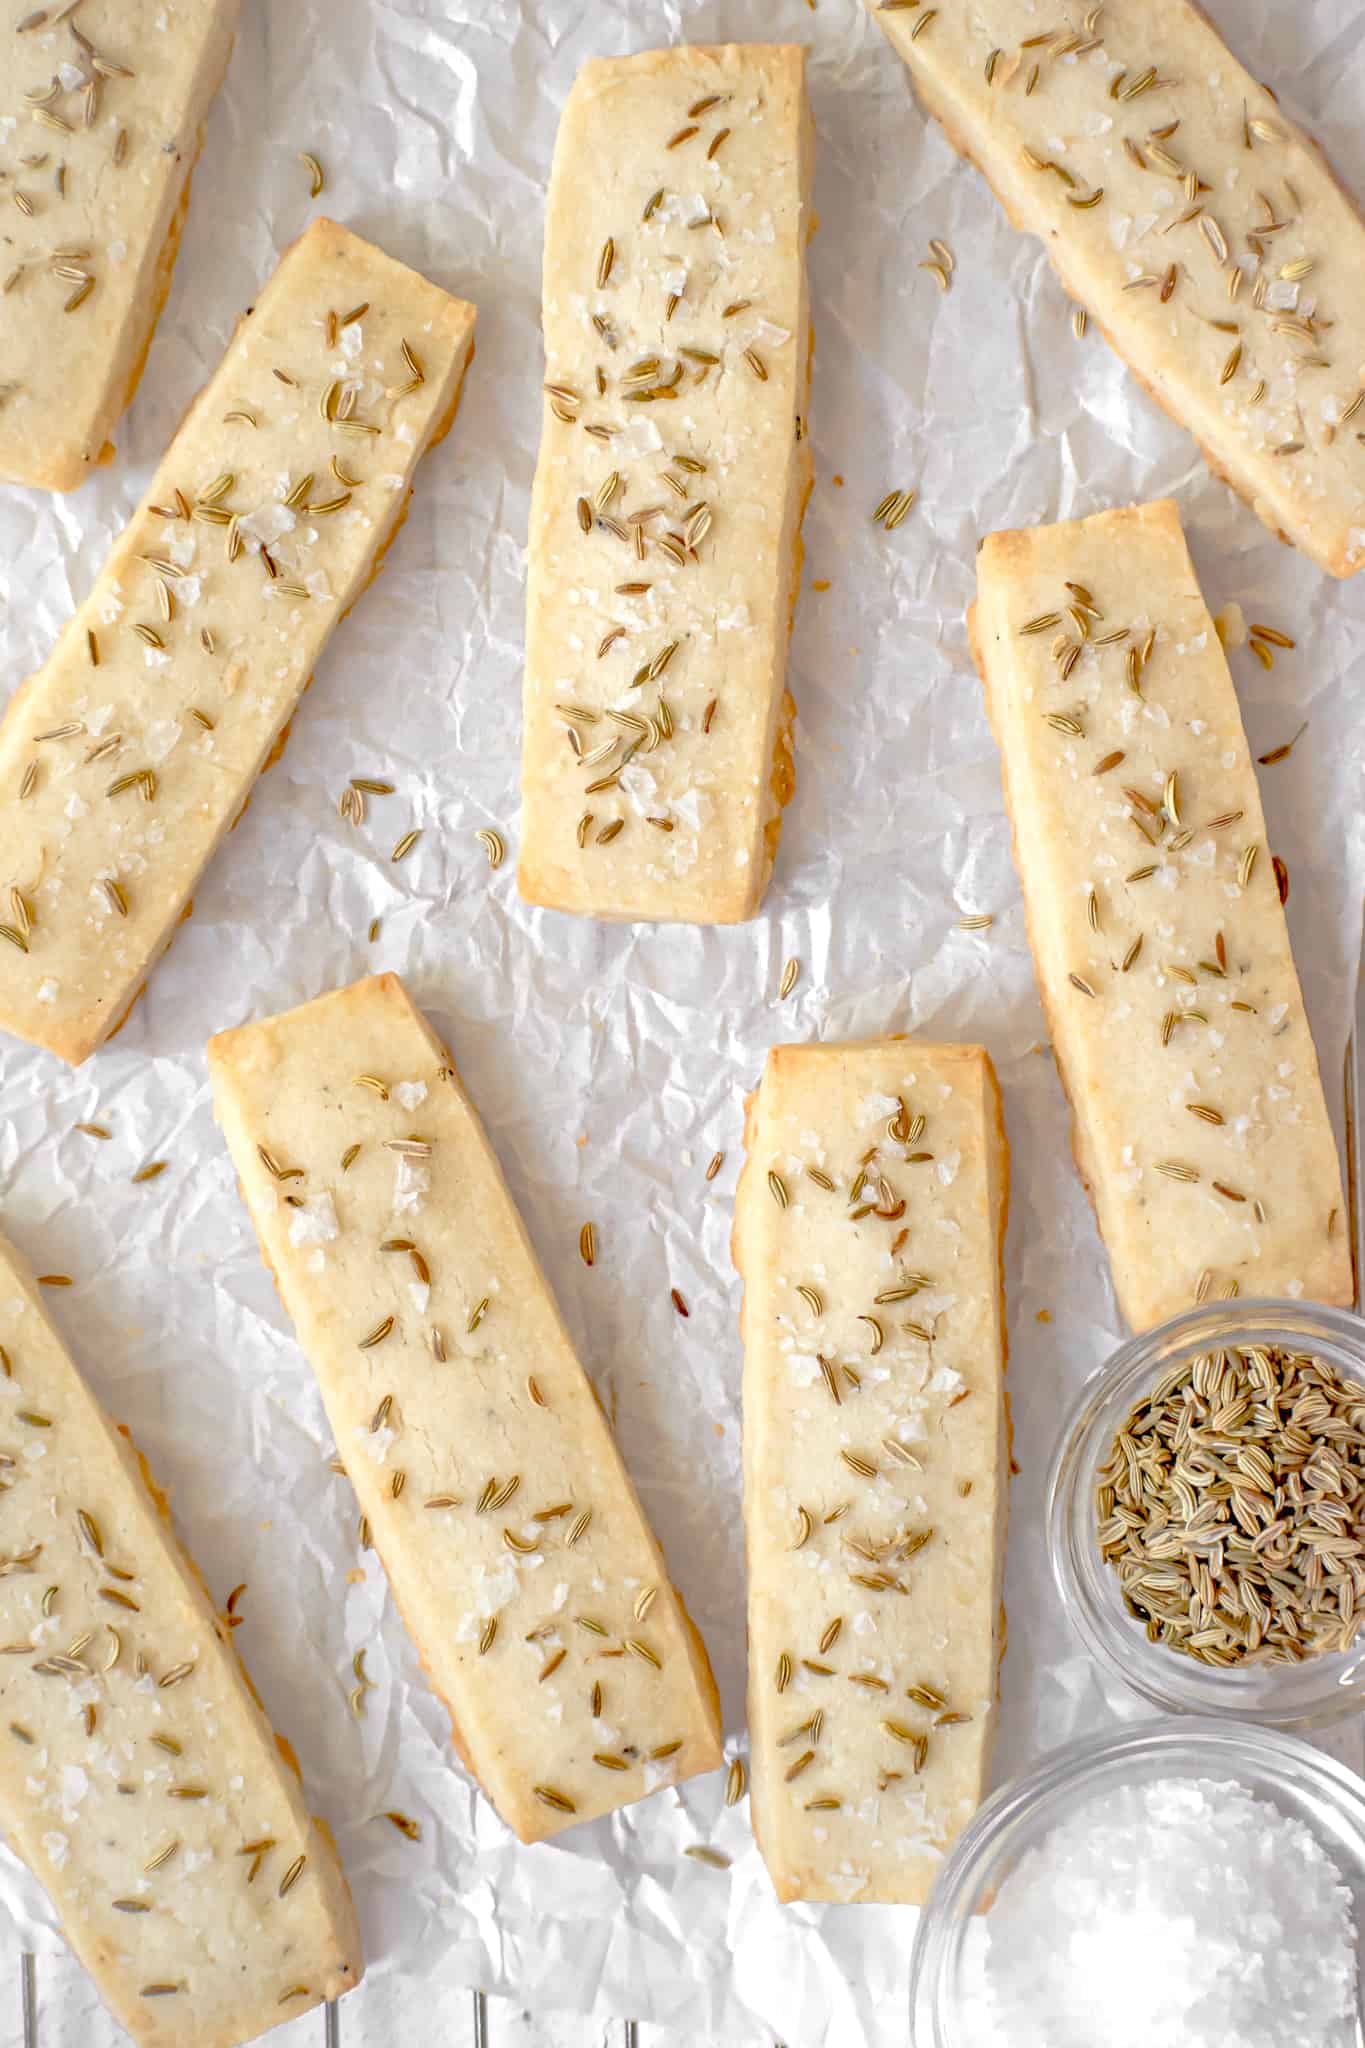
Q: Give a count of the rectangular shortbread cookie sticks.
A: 8